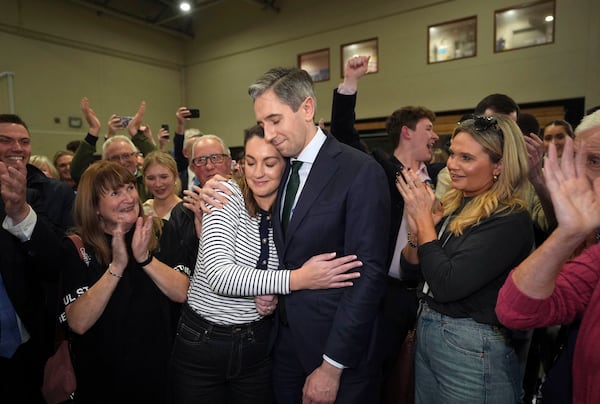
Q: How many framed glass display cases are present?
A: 4